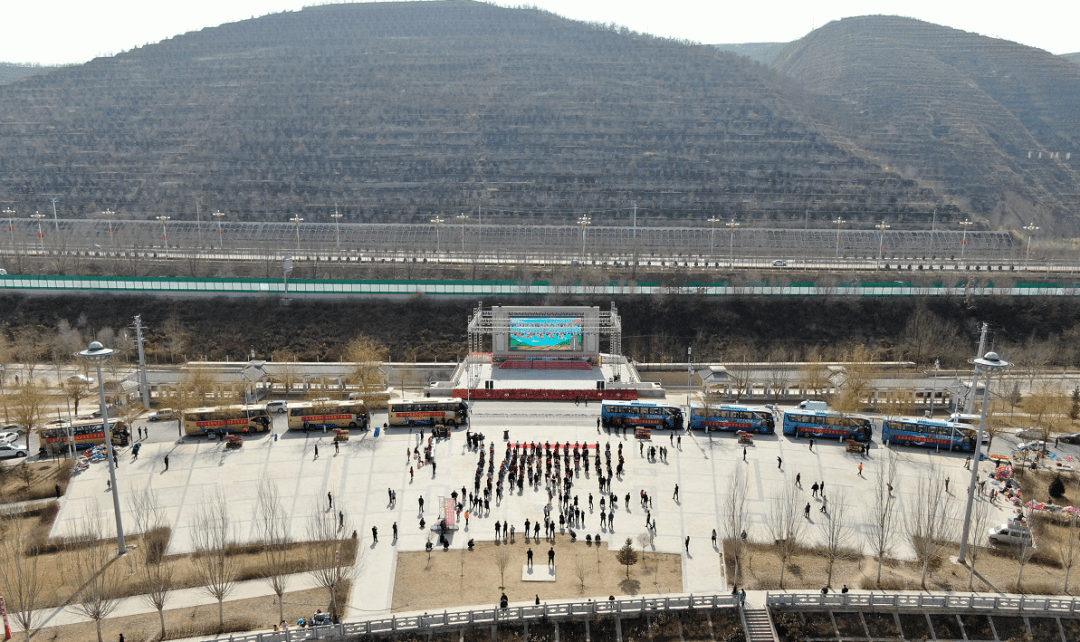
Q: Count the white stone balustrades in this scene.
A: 2